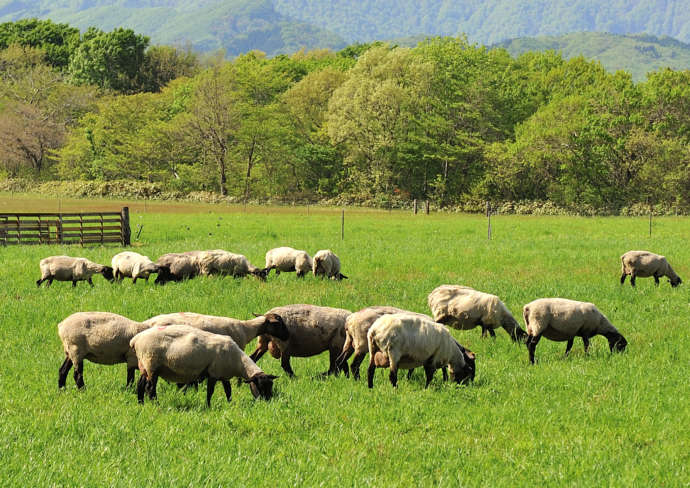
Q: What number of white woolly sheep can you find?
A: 15